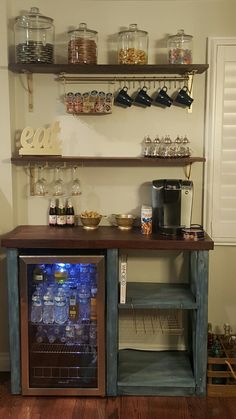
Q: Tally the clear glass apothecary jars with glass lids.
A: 4